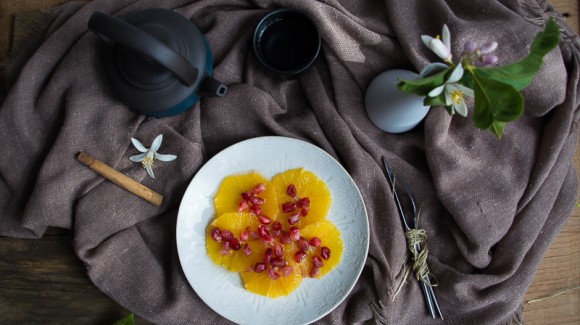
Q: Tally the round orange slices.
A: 5